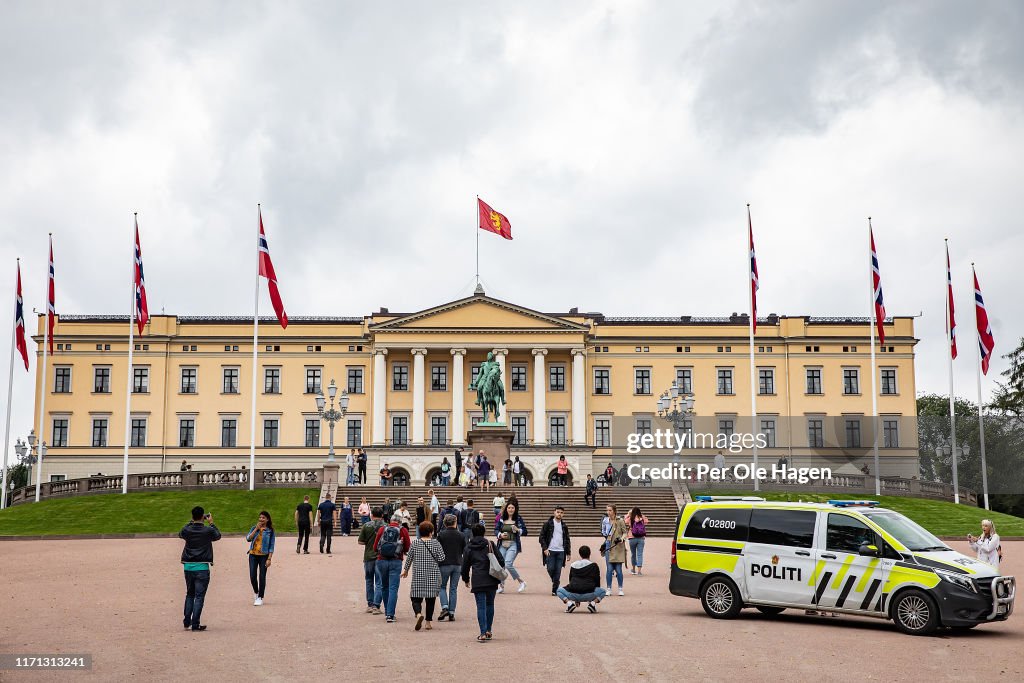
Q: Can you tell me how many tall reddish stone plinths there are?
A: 1